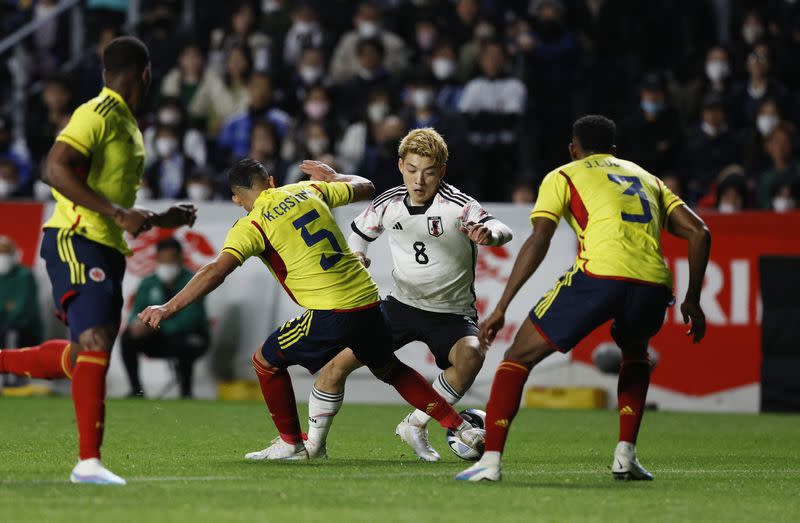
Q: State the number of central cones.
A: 0